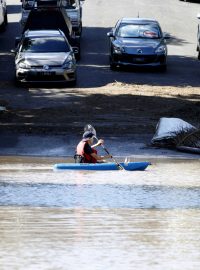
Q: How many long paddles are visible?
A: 1